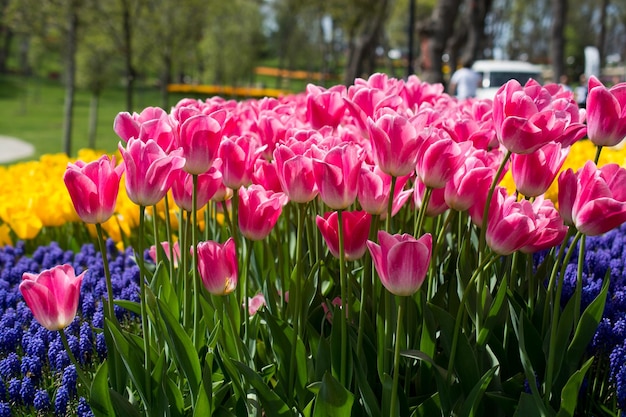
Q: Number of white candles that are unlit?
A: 0